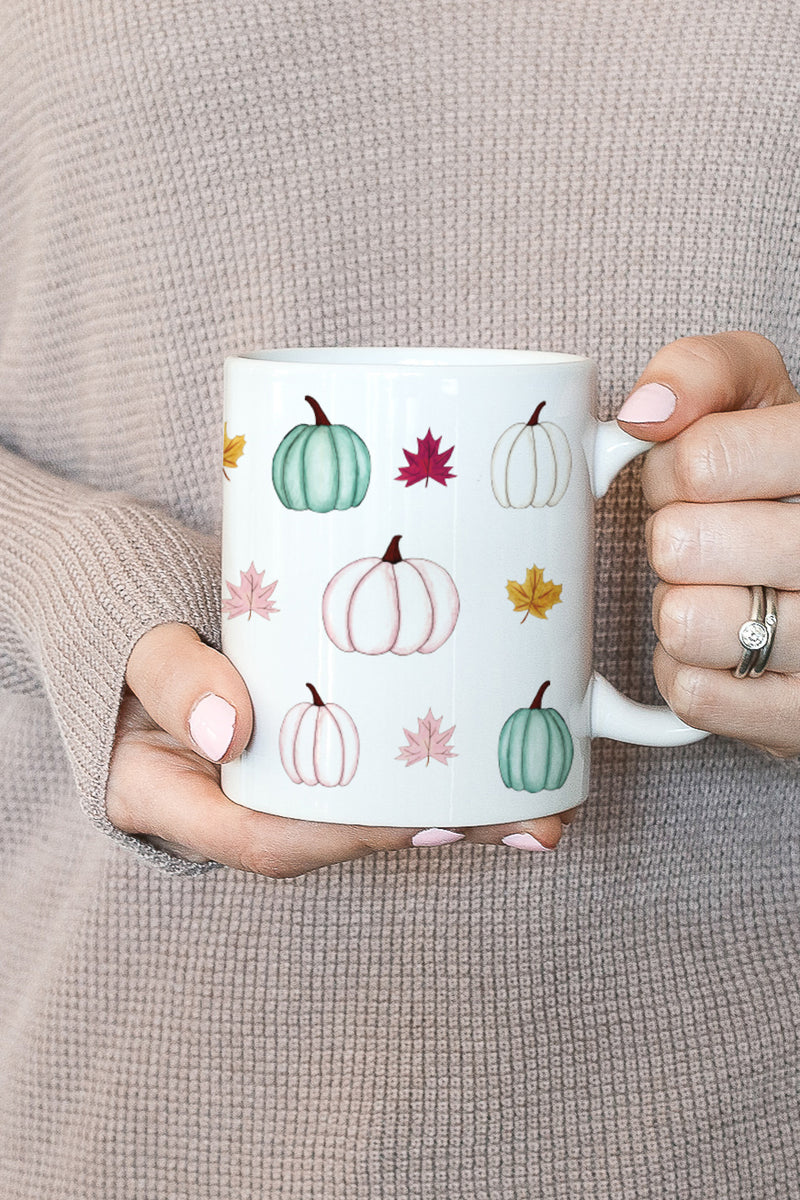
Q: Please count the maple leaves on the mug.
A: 5